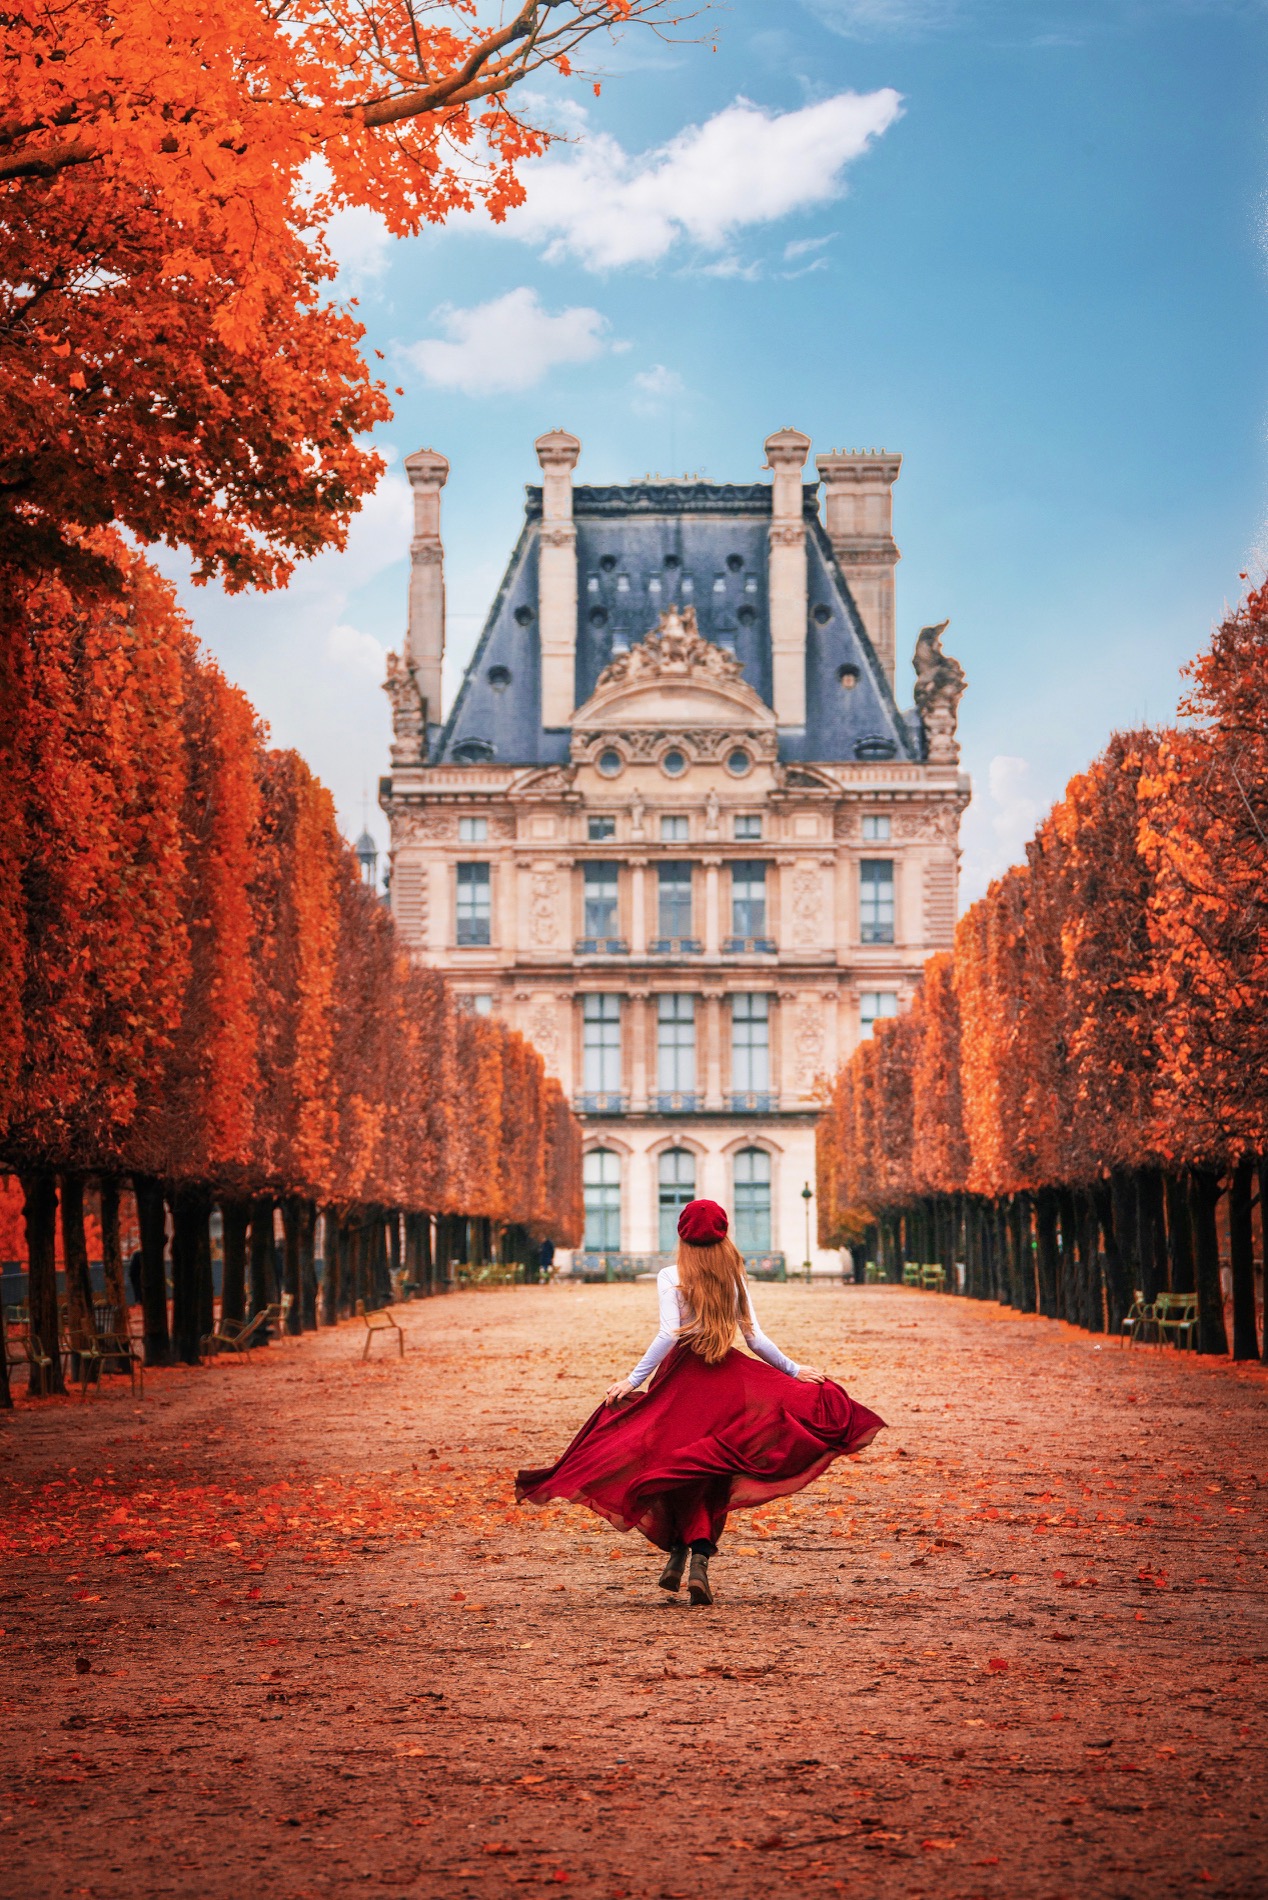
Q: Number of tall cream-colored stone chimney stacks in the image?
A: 4